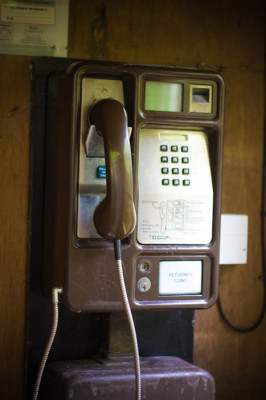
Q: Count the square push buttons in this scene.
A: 12